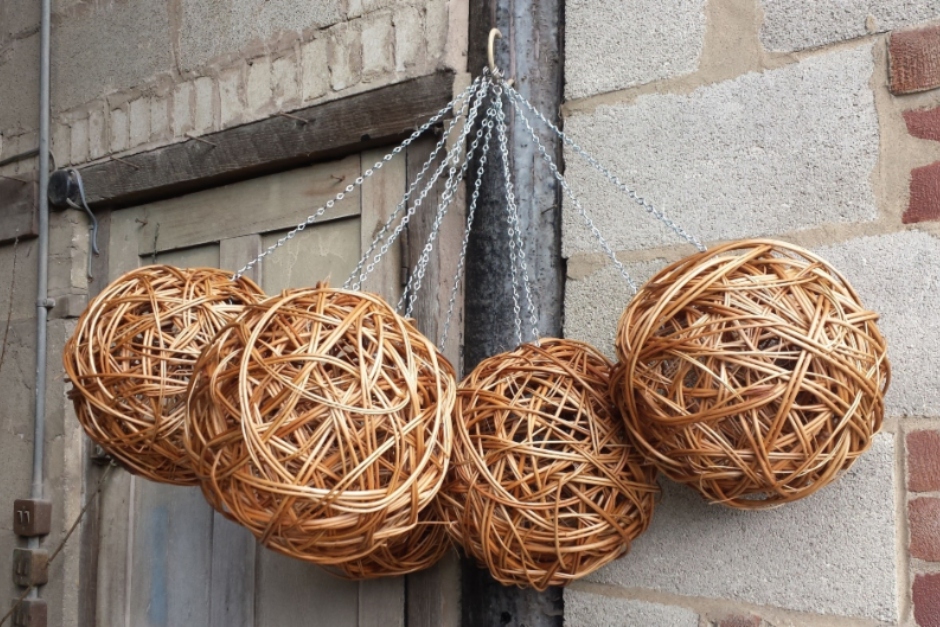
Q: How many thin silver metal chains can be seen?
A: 10